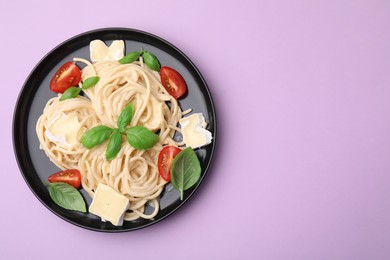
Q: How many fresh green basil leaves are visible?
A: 10